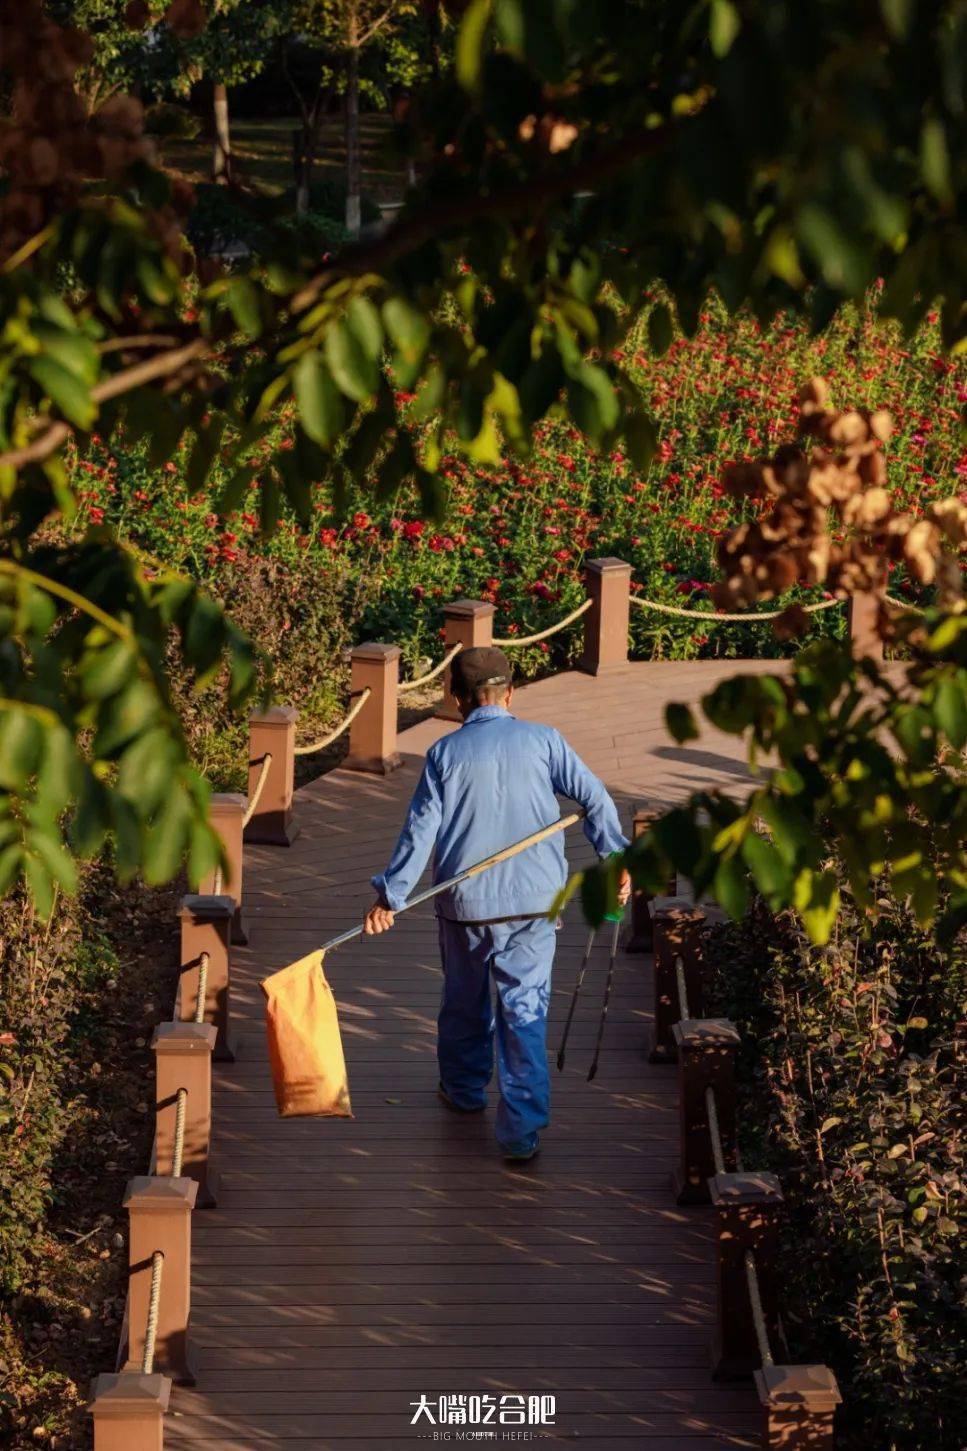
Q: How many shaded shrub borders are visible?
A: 2